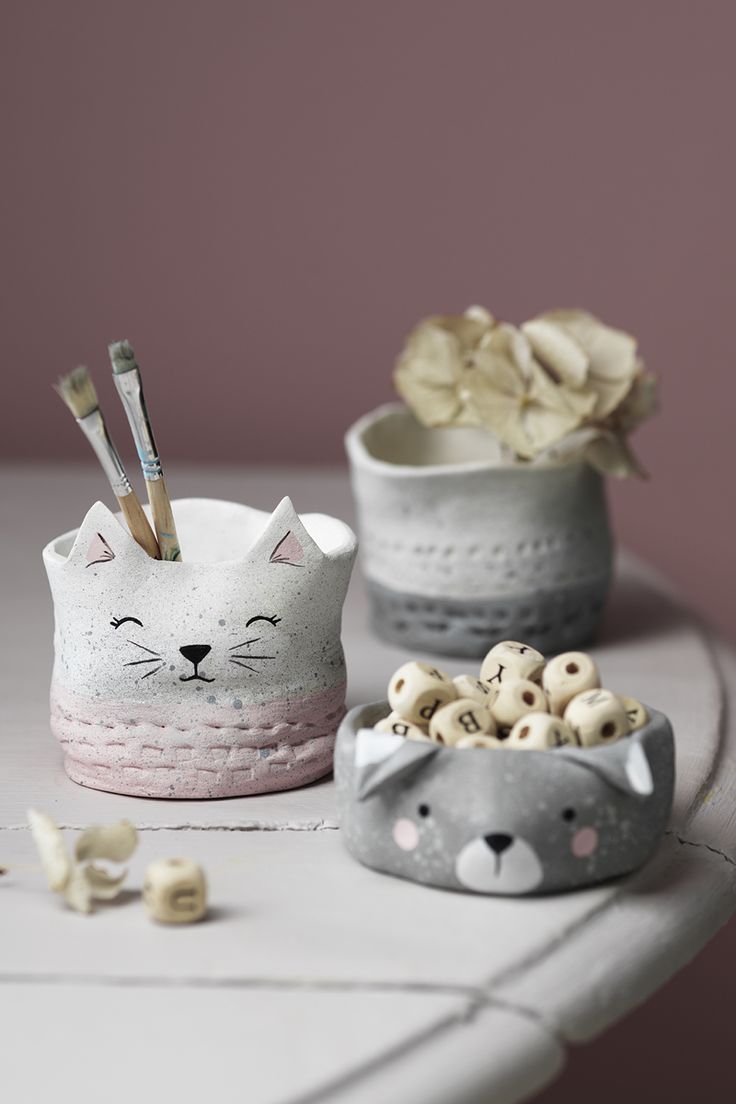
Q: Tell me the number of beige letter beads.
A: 12